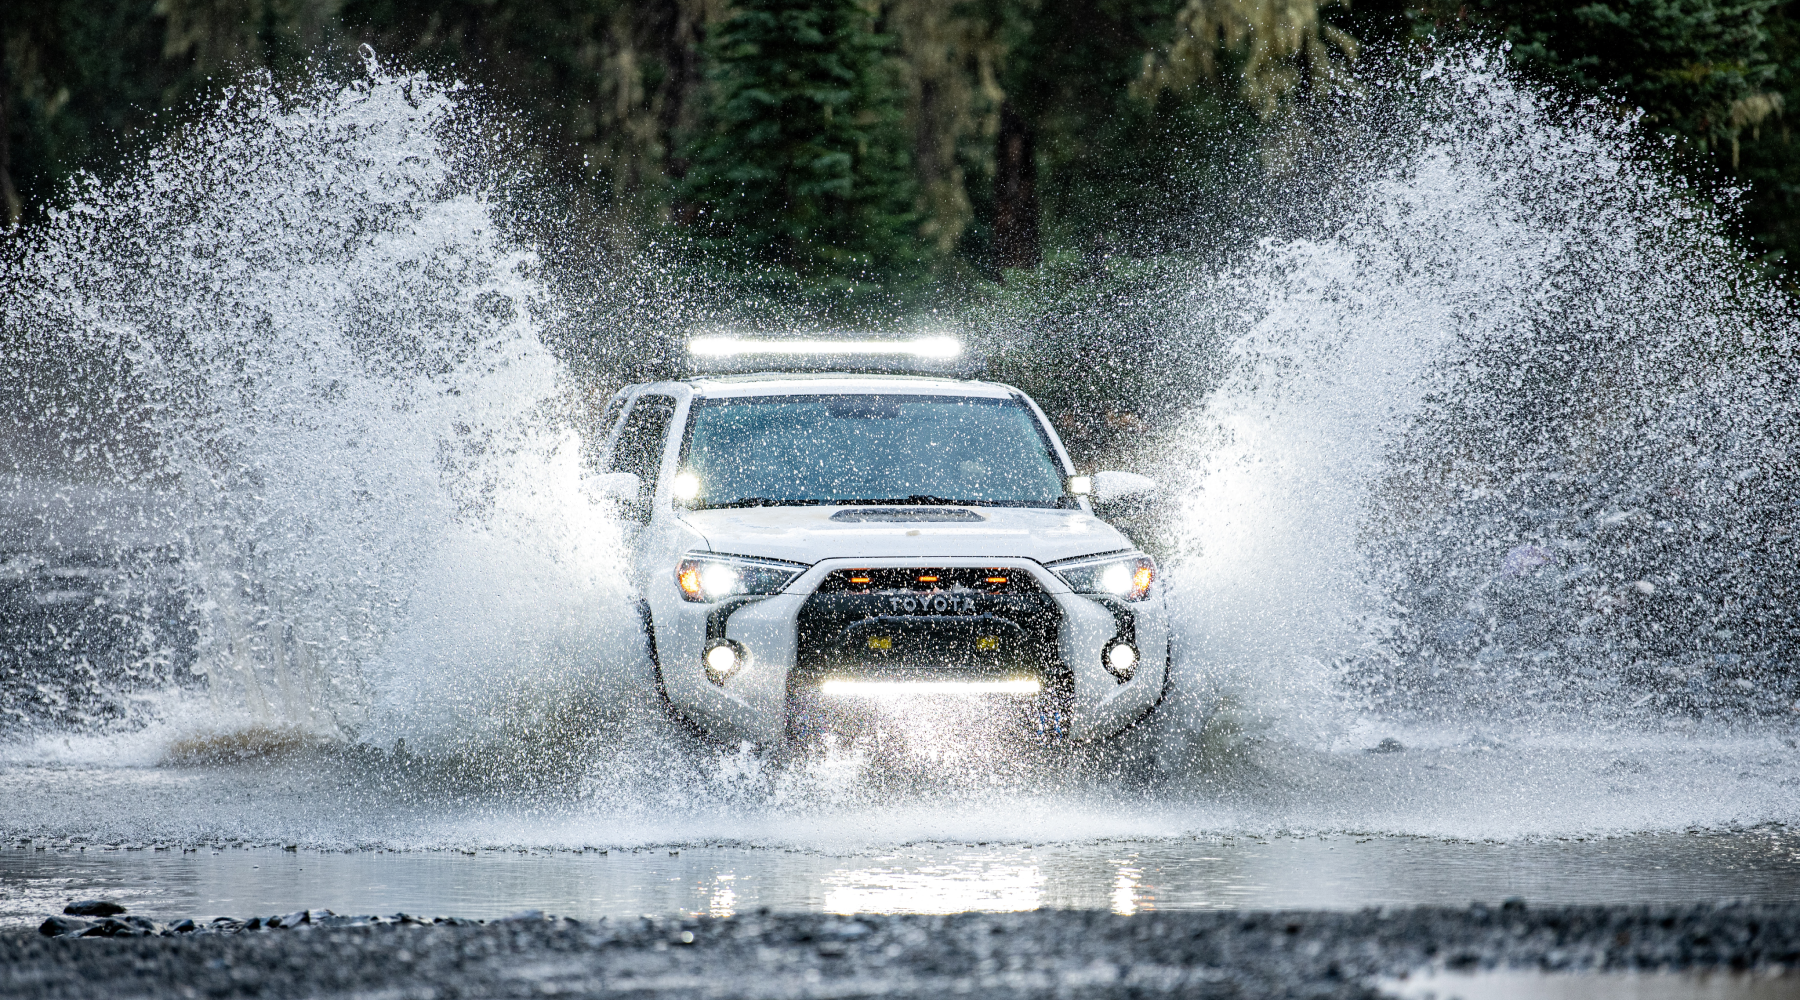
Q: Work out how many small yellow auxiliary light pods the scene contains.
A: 2